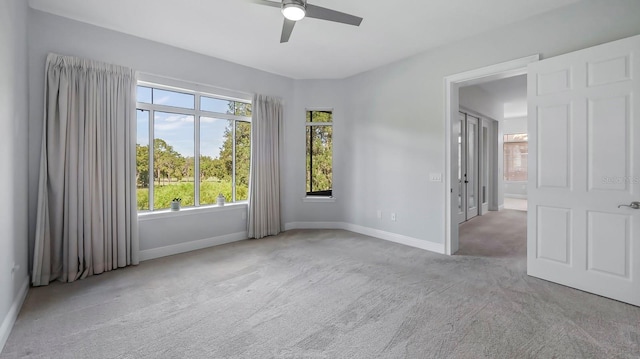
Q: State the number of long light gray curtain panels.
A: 2